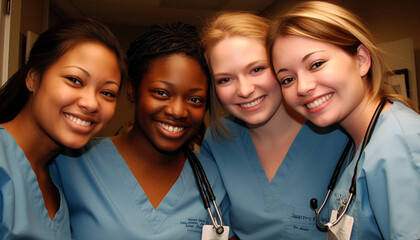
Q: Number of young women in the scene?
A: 4